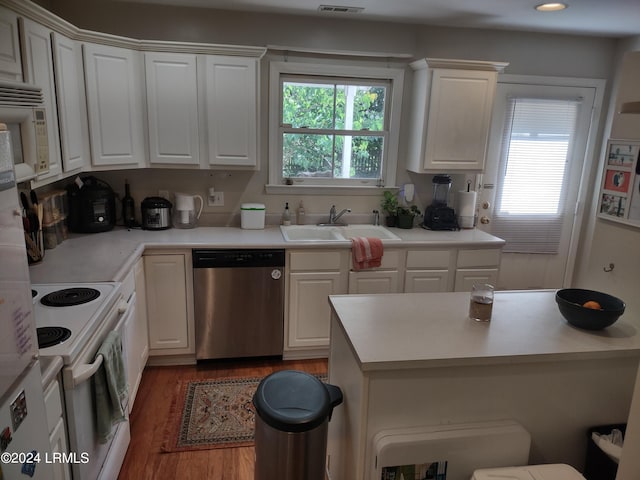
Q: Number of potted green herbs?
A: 2